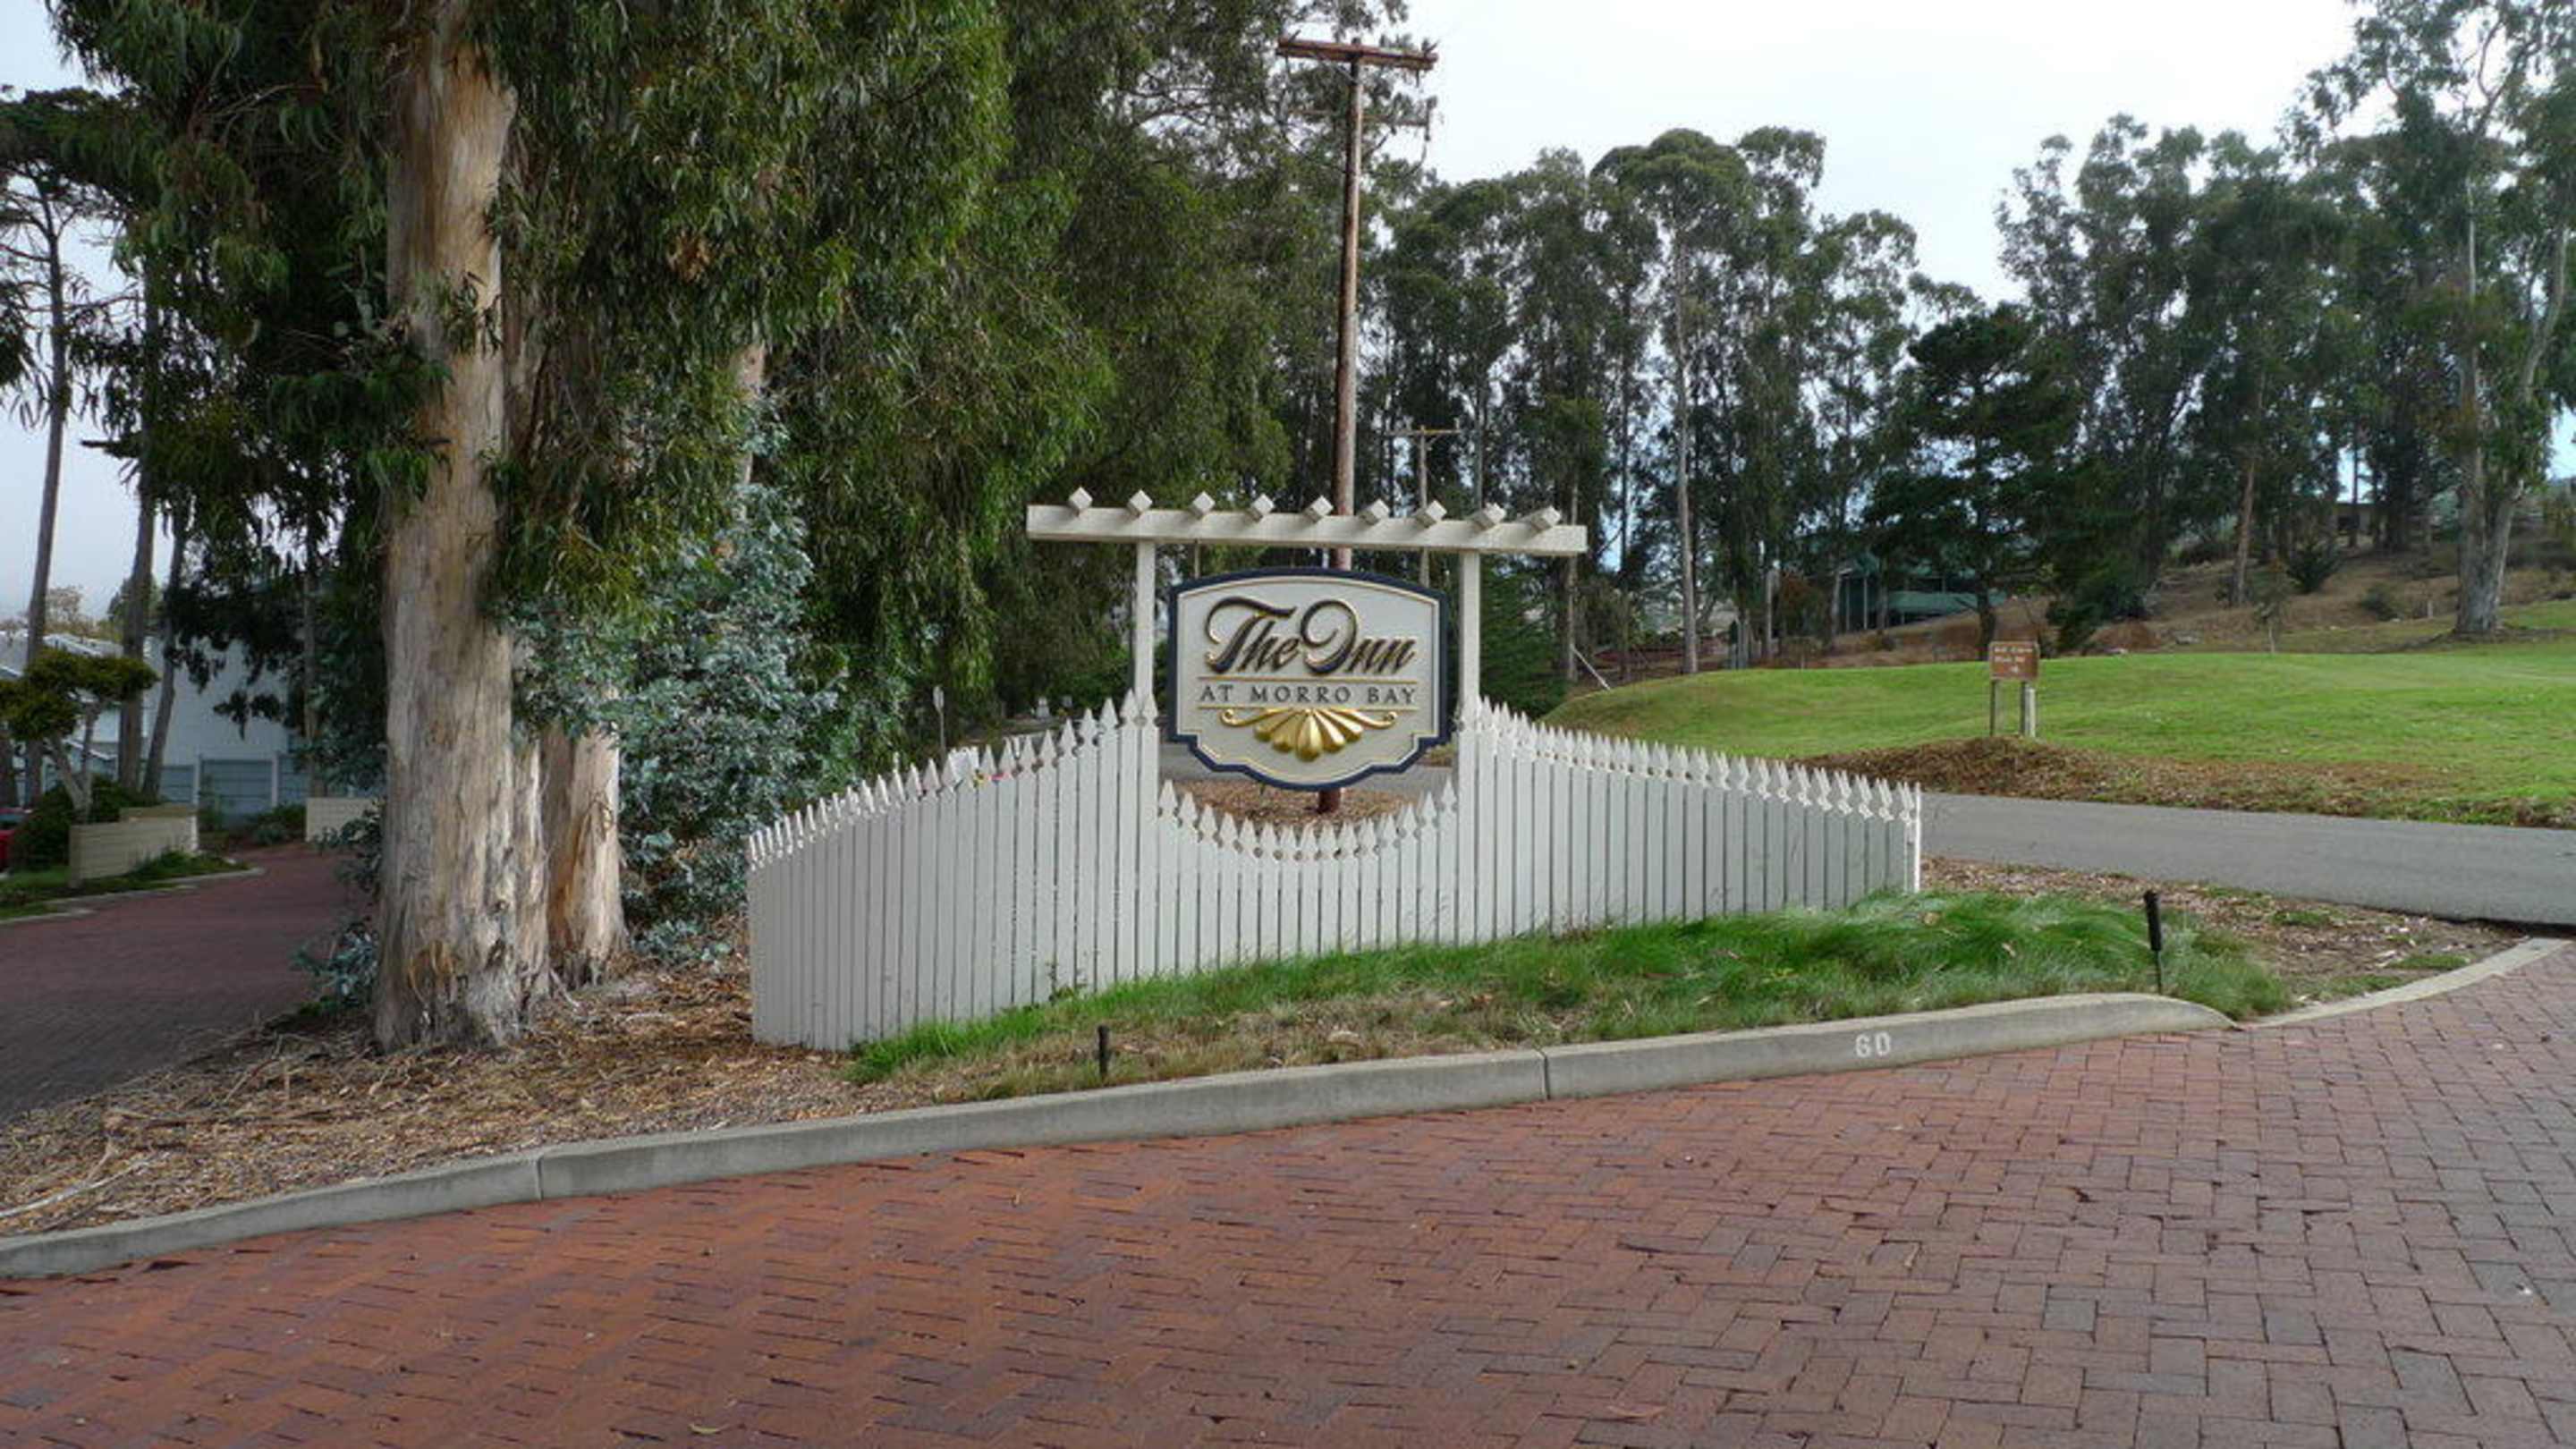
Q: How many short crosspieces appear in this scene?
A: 9